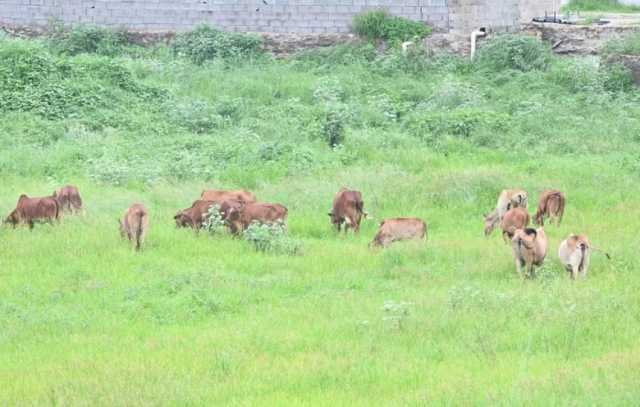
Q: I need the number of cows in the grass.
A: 13